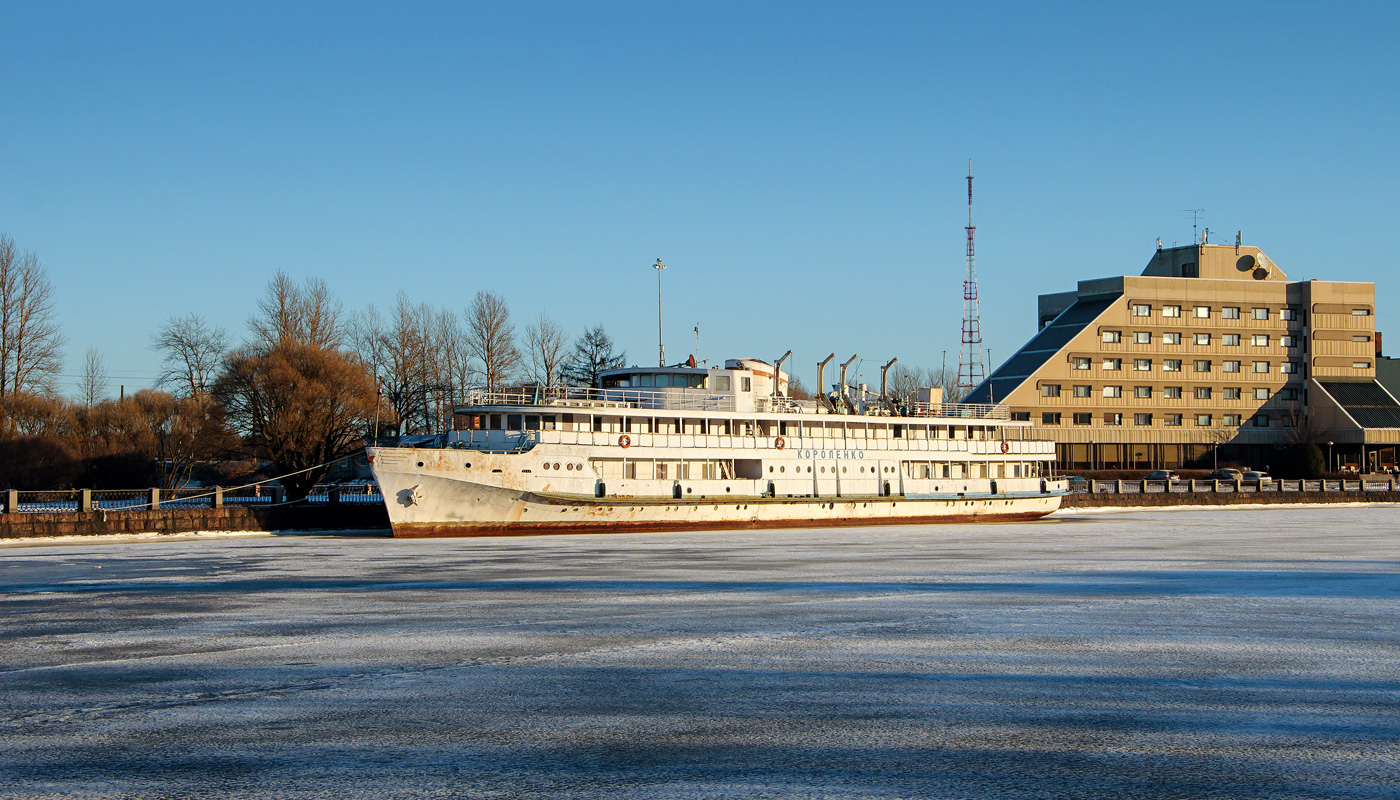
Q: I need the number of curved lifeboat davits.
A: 4